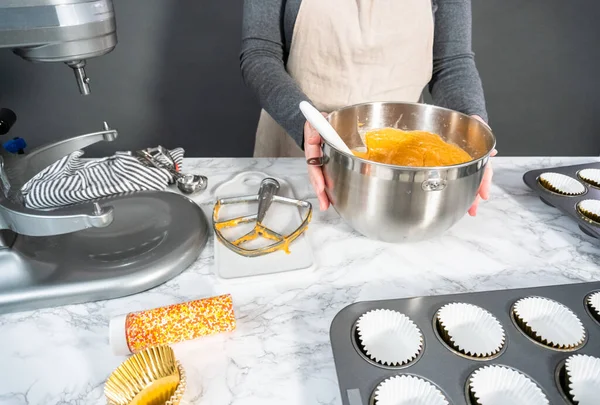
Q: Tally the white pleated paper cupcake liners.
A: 10